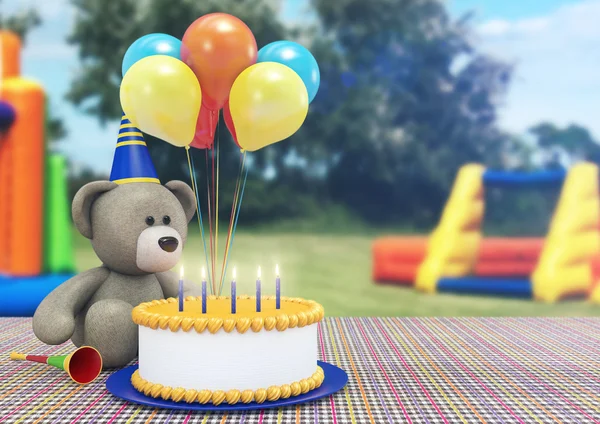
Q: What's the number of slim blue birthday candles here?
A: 5